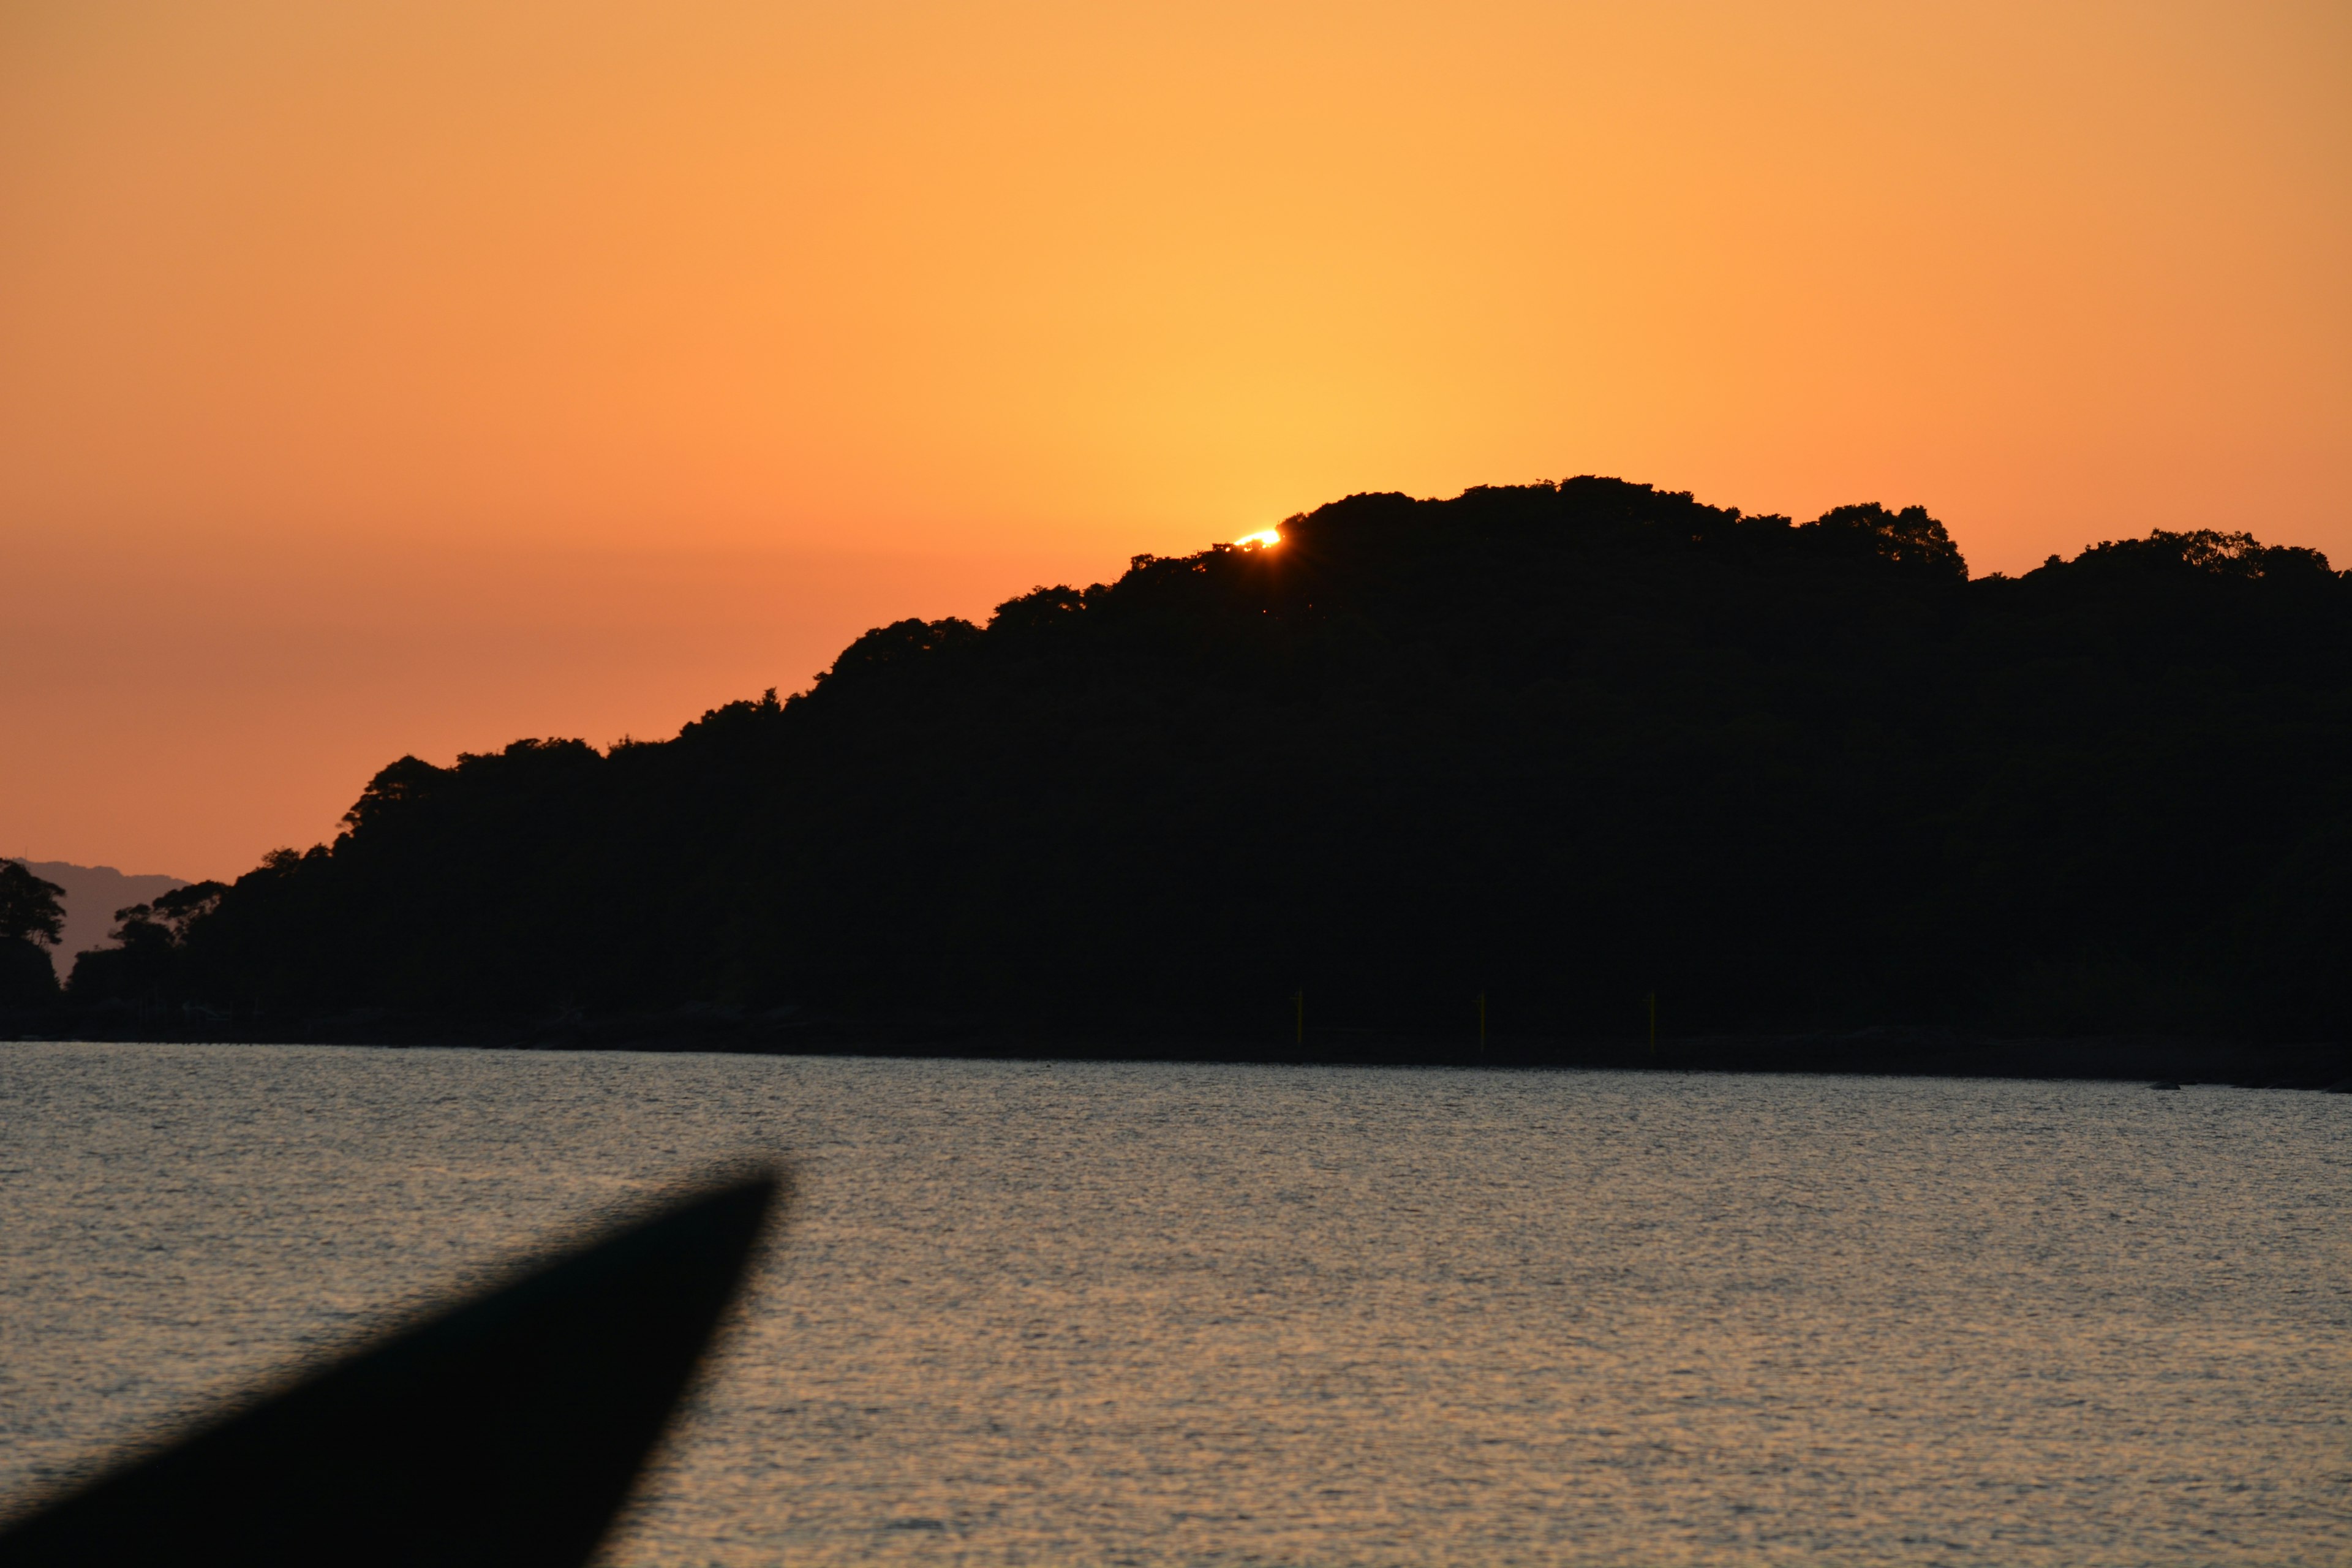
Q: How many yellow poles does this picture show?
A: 3